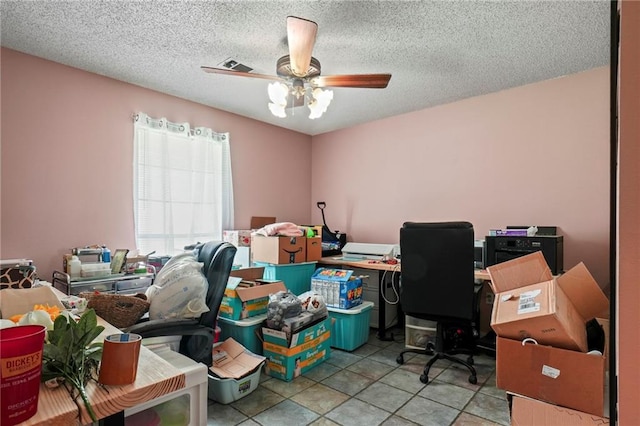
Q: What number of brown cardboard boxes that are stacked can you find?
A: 3